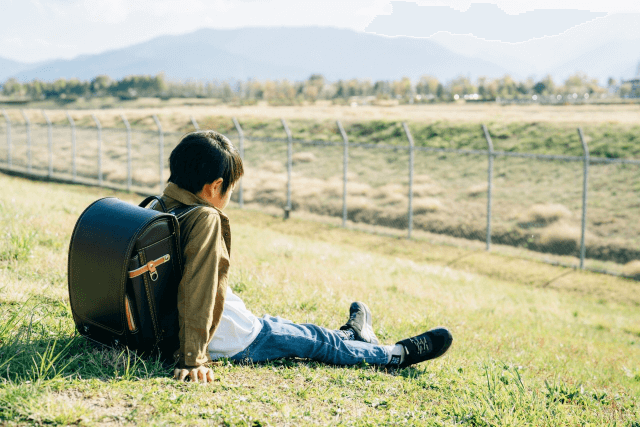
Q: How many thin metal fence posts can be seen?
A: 14